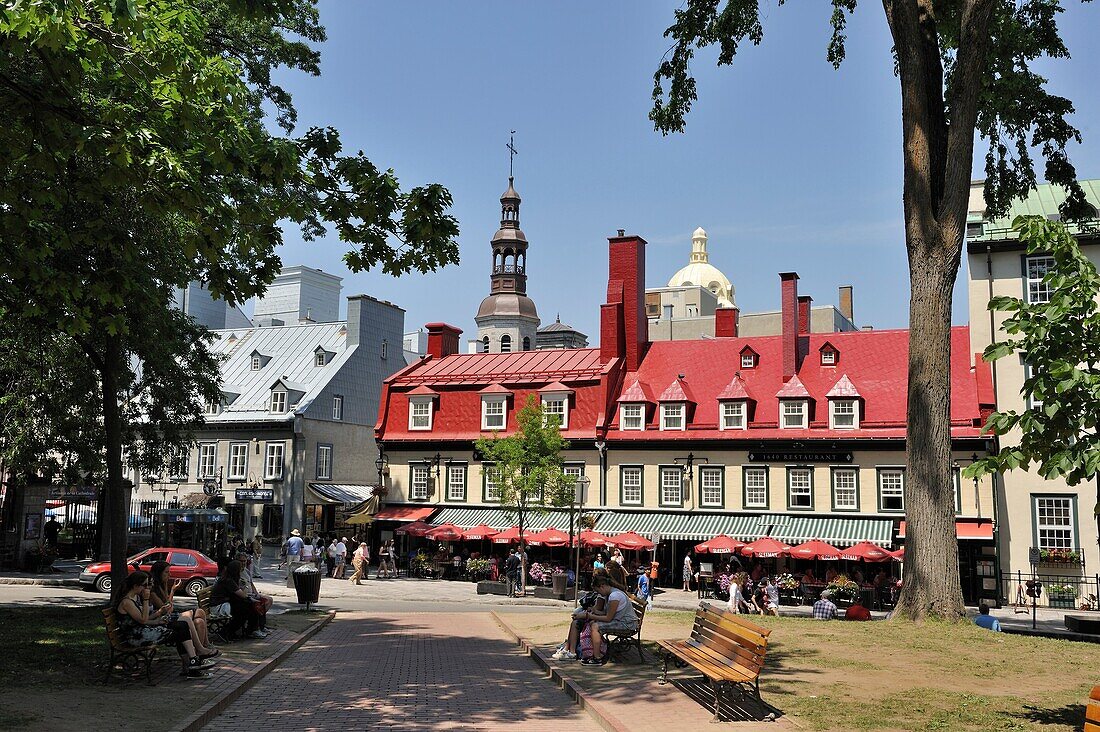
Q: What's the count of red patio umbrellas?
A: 12